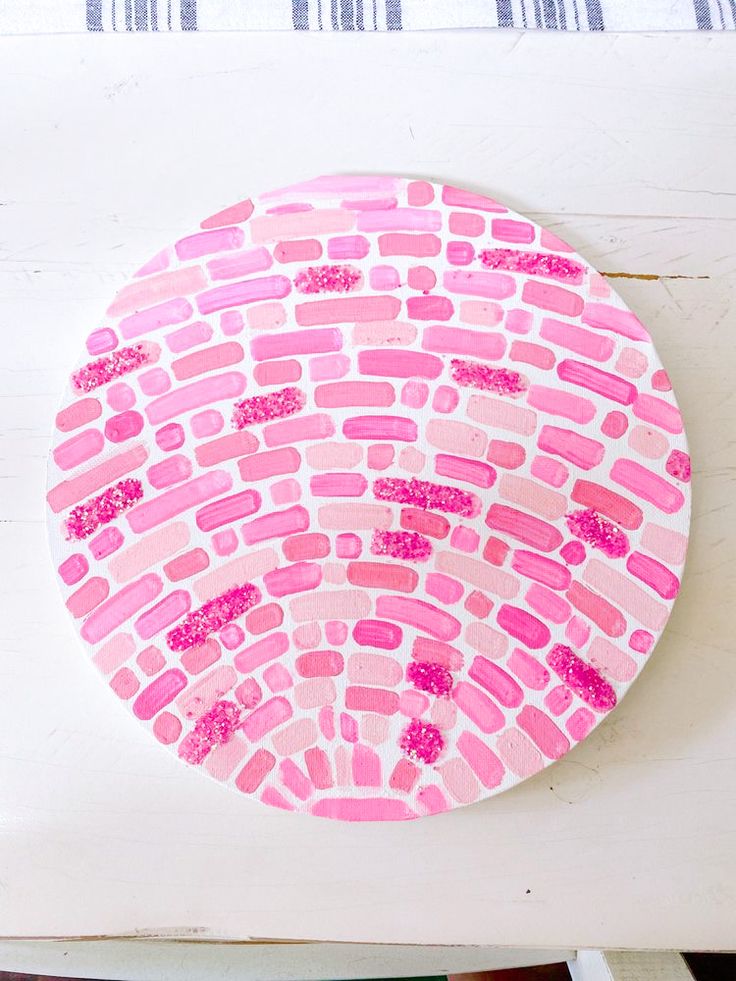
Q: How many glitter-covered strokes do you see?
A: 14